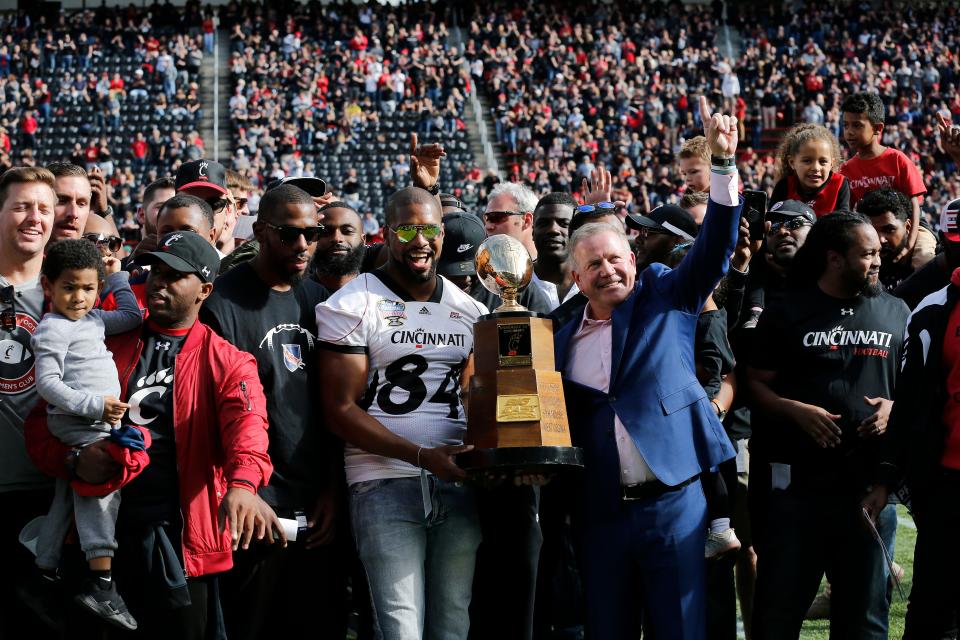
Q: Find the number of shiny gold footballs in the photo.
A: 1